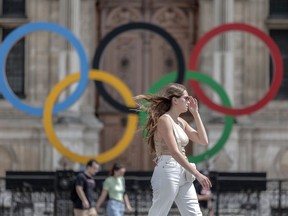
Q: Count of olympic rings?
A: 5